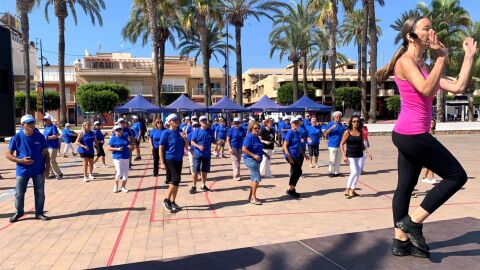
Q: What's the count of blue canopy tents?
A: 5